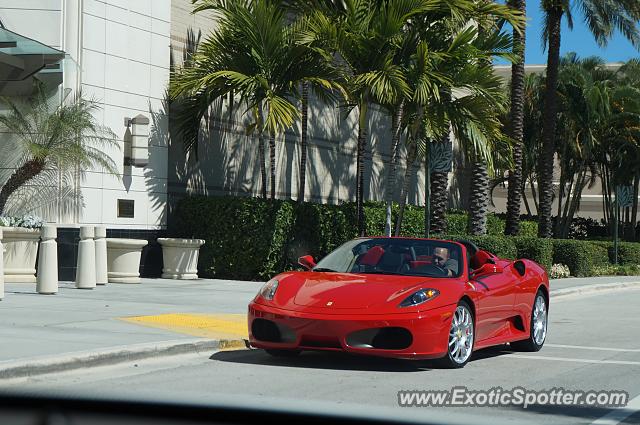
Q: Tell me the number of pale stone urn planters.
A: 3